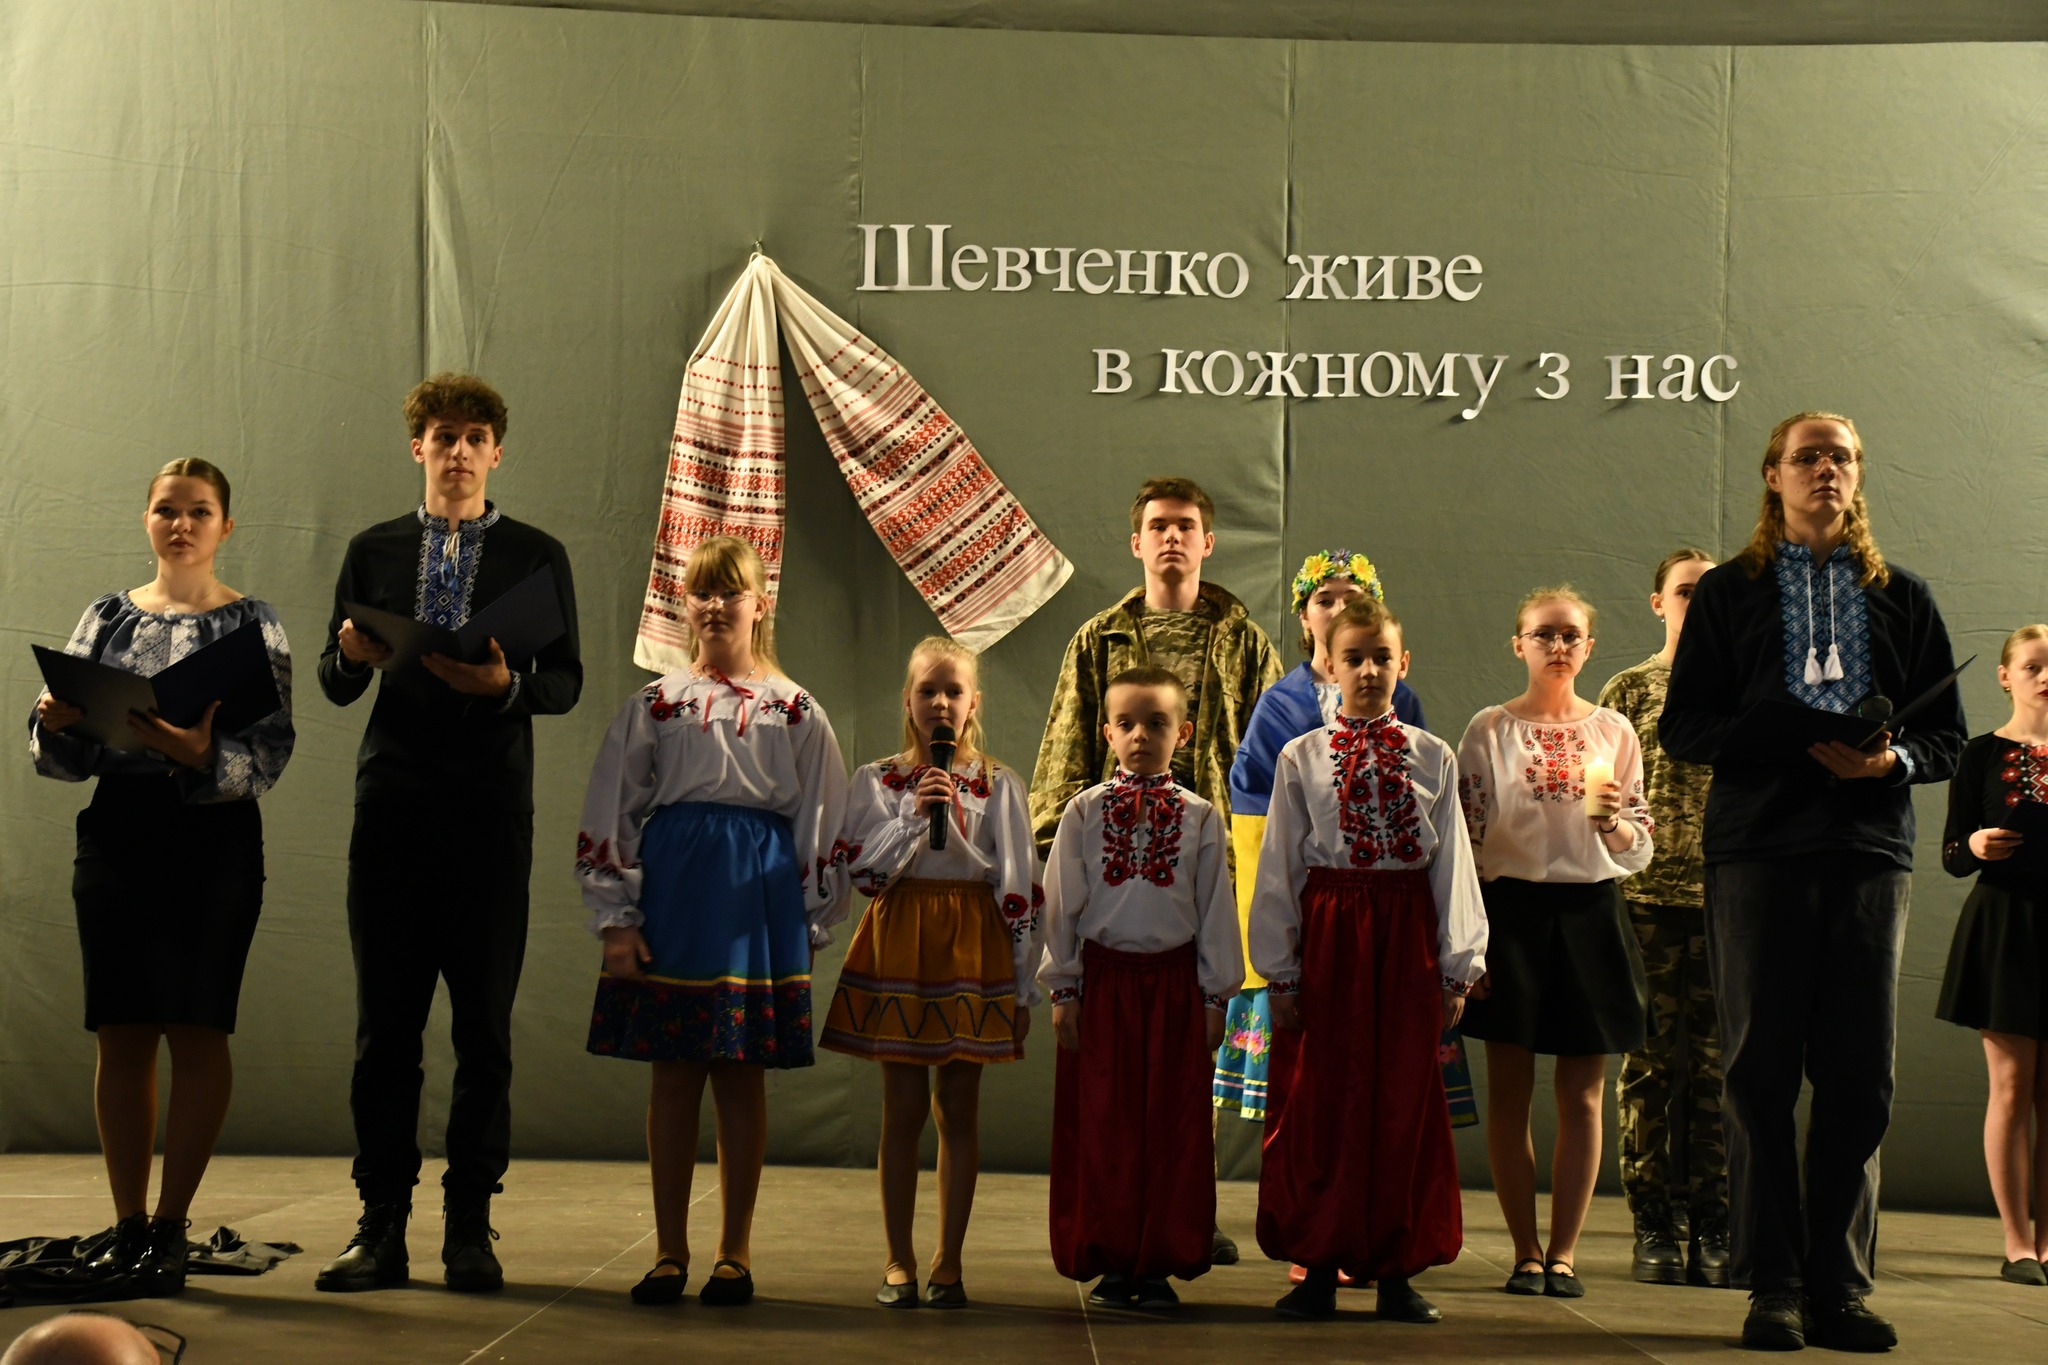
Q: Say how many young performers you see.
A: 12